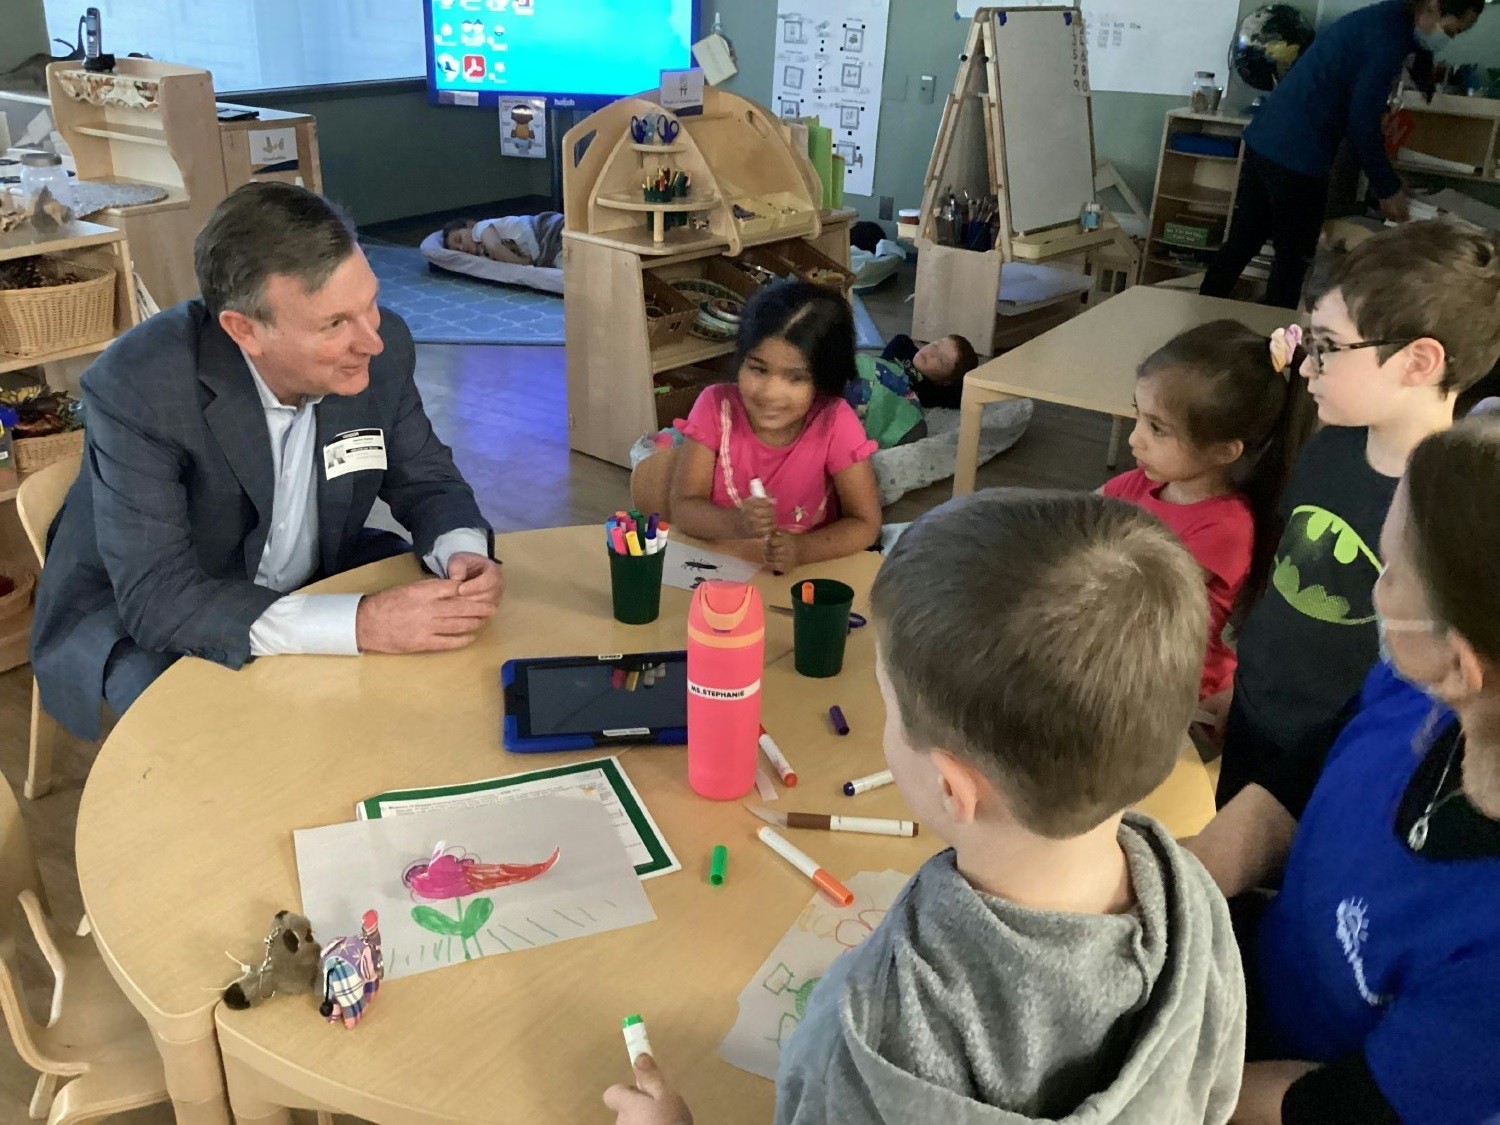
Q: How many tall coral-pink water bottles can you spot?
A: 1